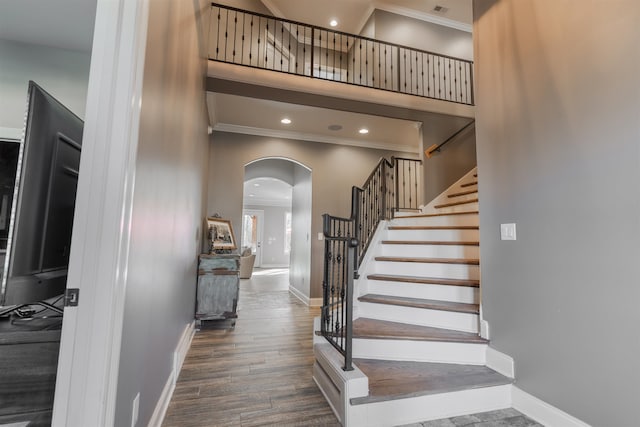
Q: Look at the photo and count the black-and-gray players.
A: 0